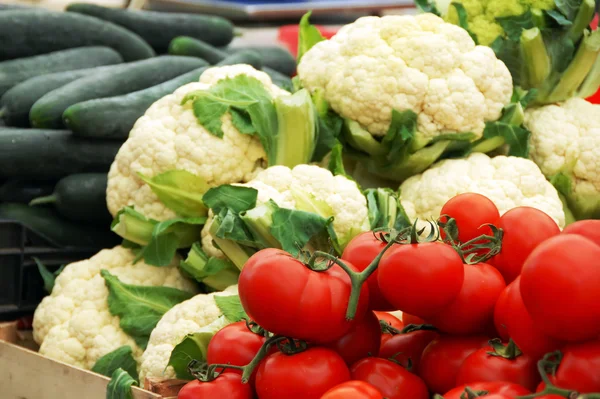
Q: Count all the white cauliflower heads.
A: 7